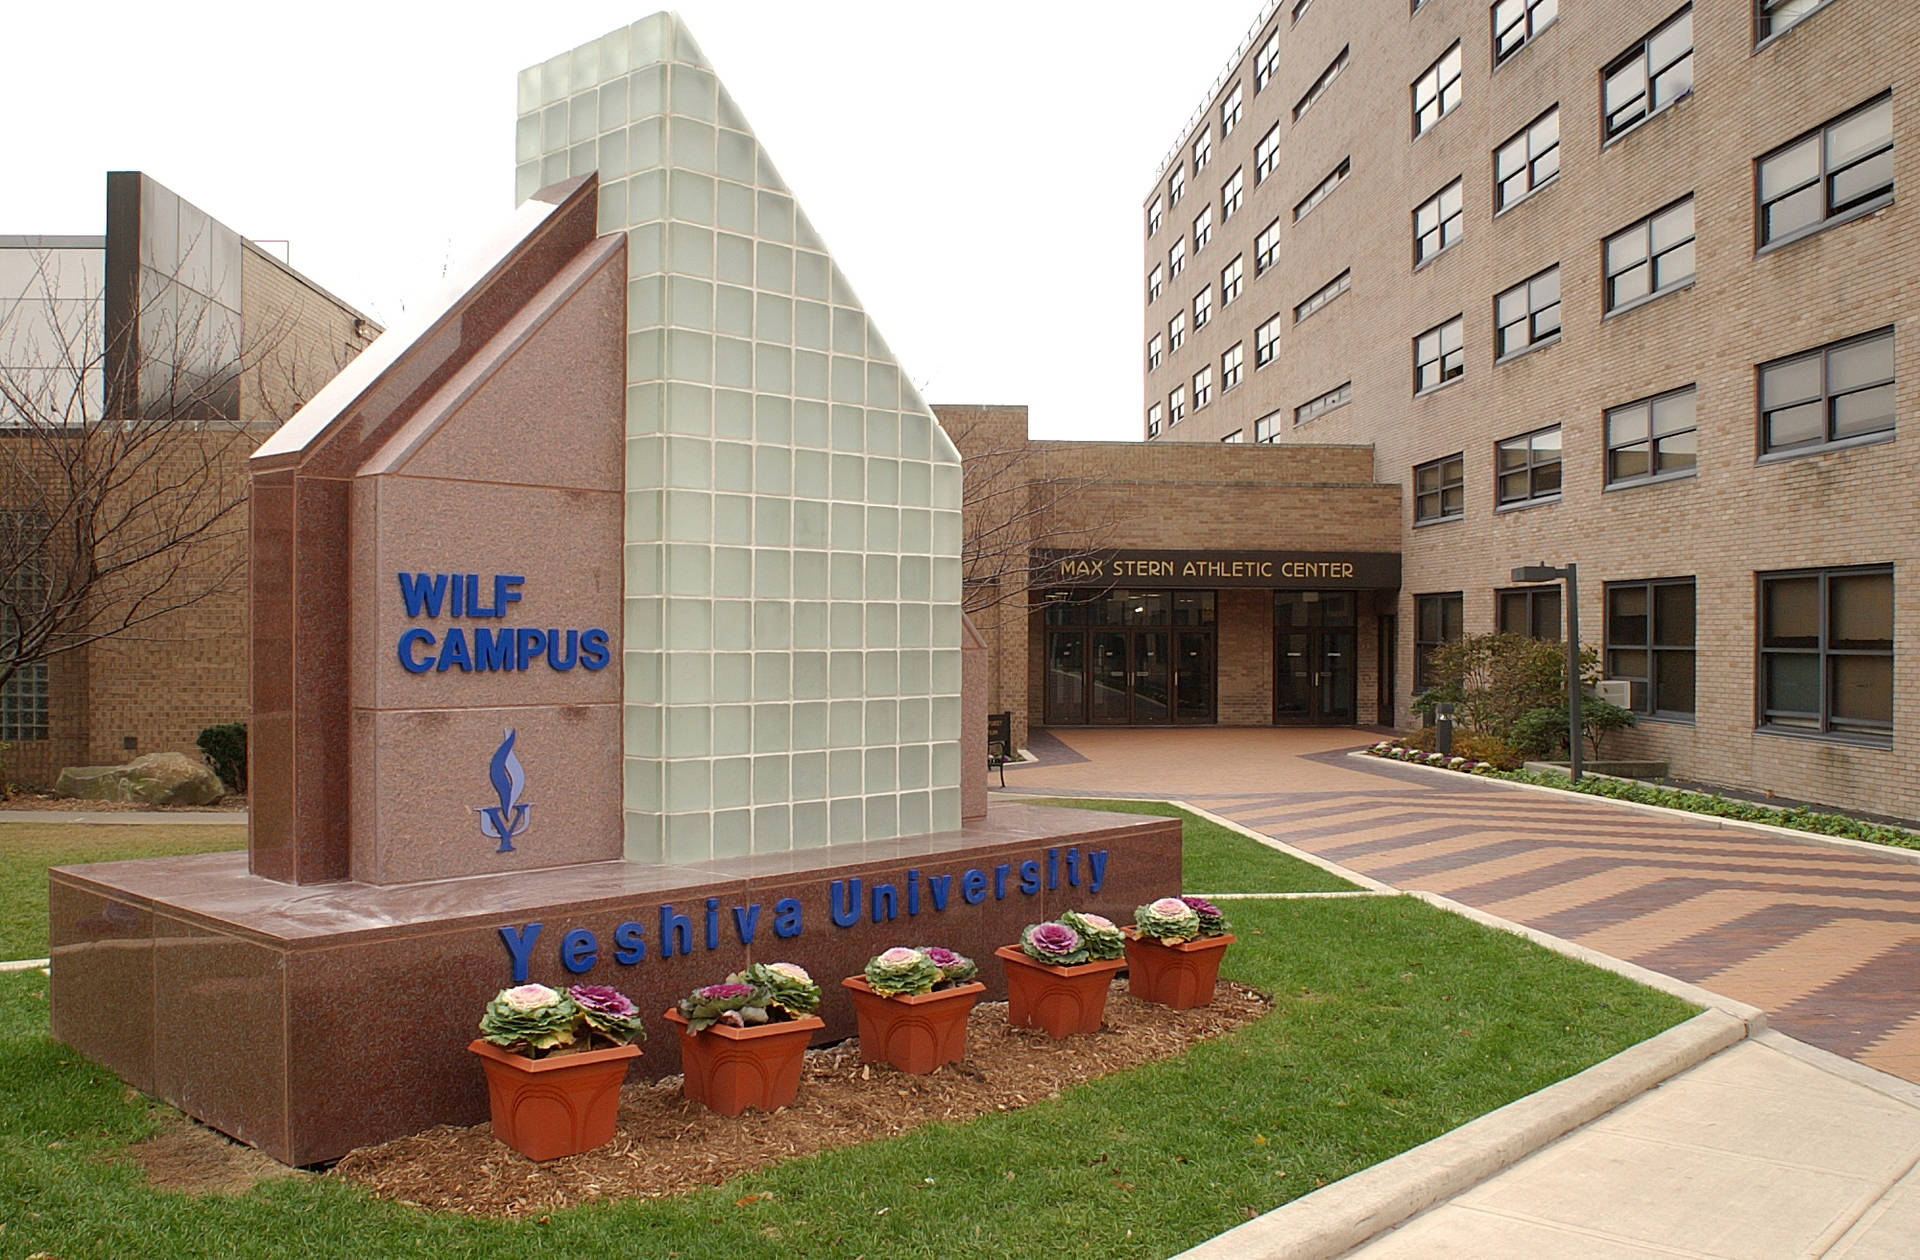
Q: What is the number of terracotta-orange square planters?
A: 5